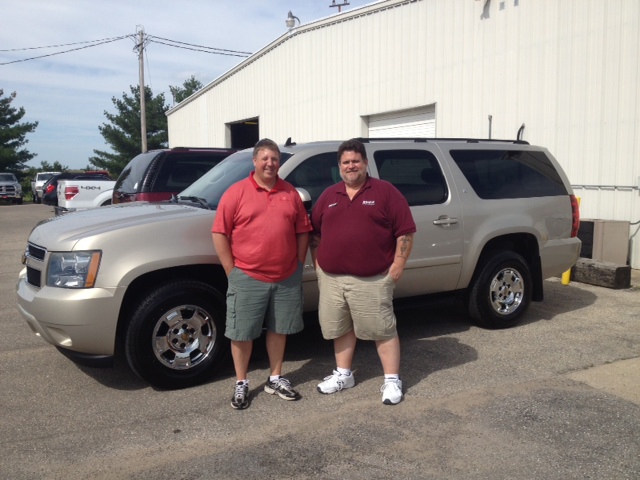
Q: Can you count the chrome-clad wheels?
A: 2